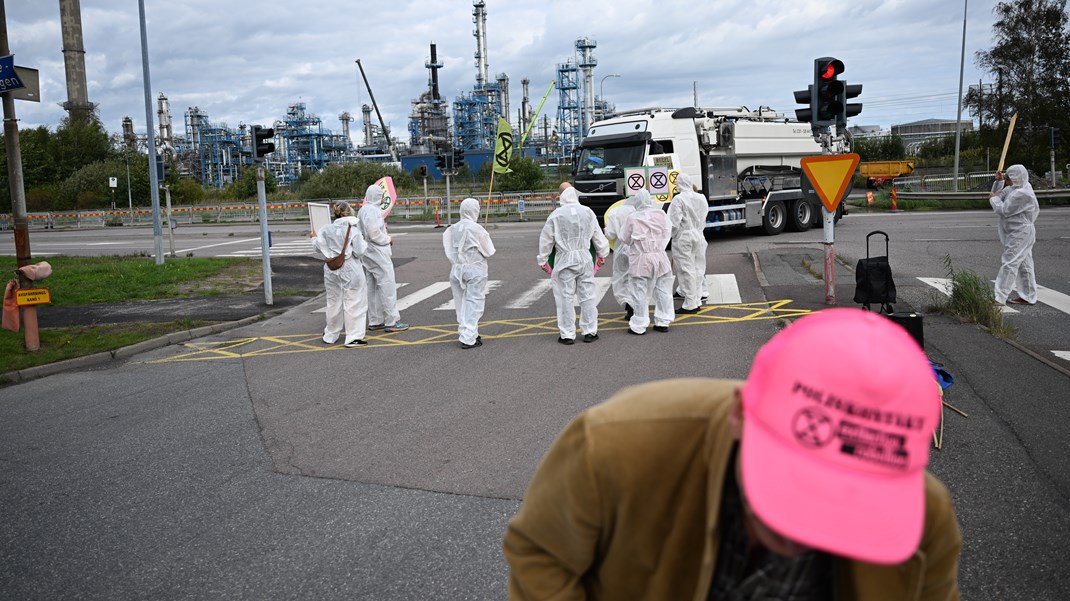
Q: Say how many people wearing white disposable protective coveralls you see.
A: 8